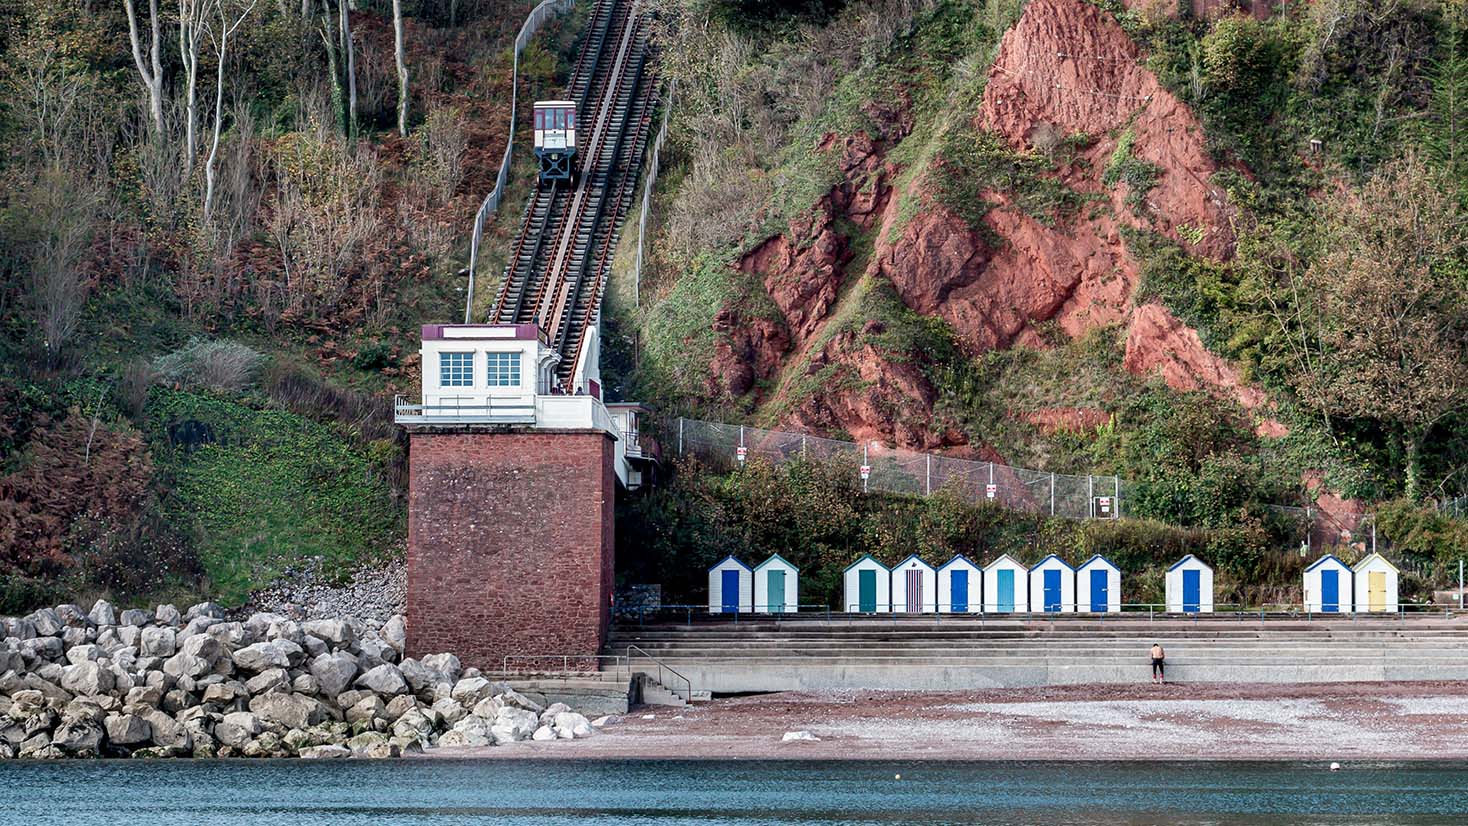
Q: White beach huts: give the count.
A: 11